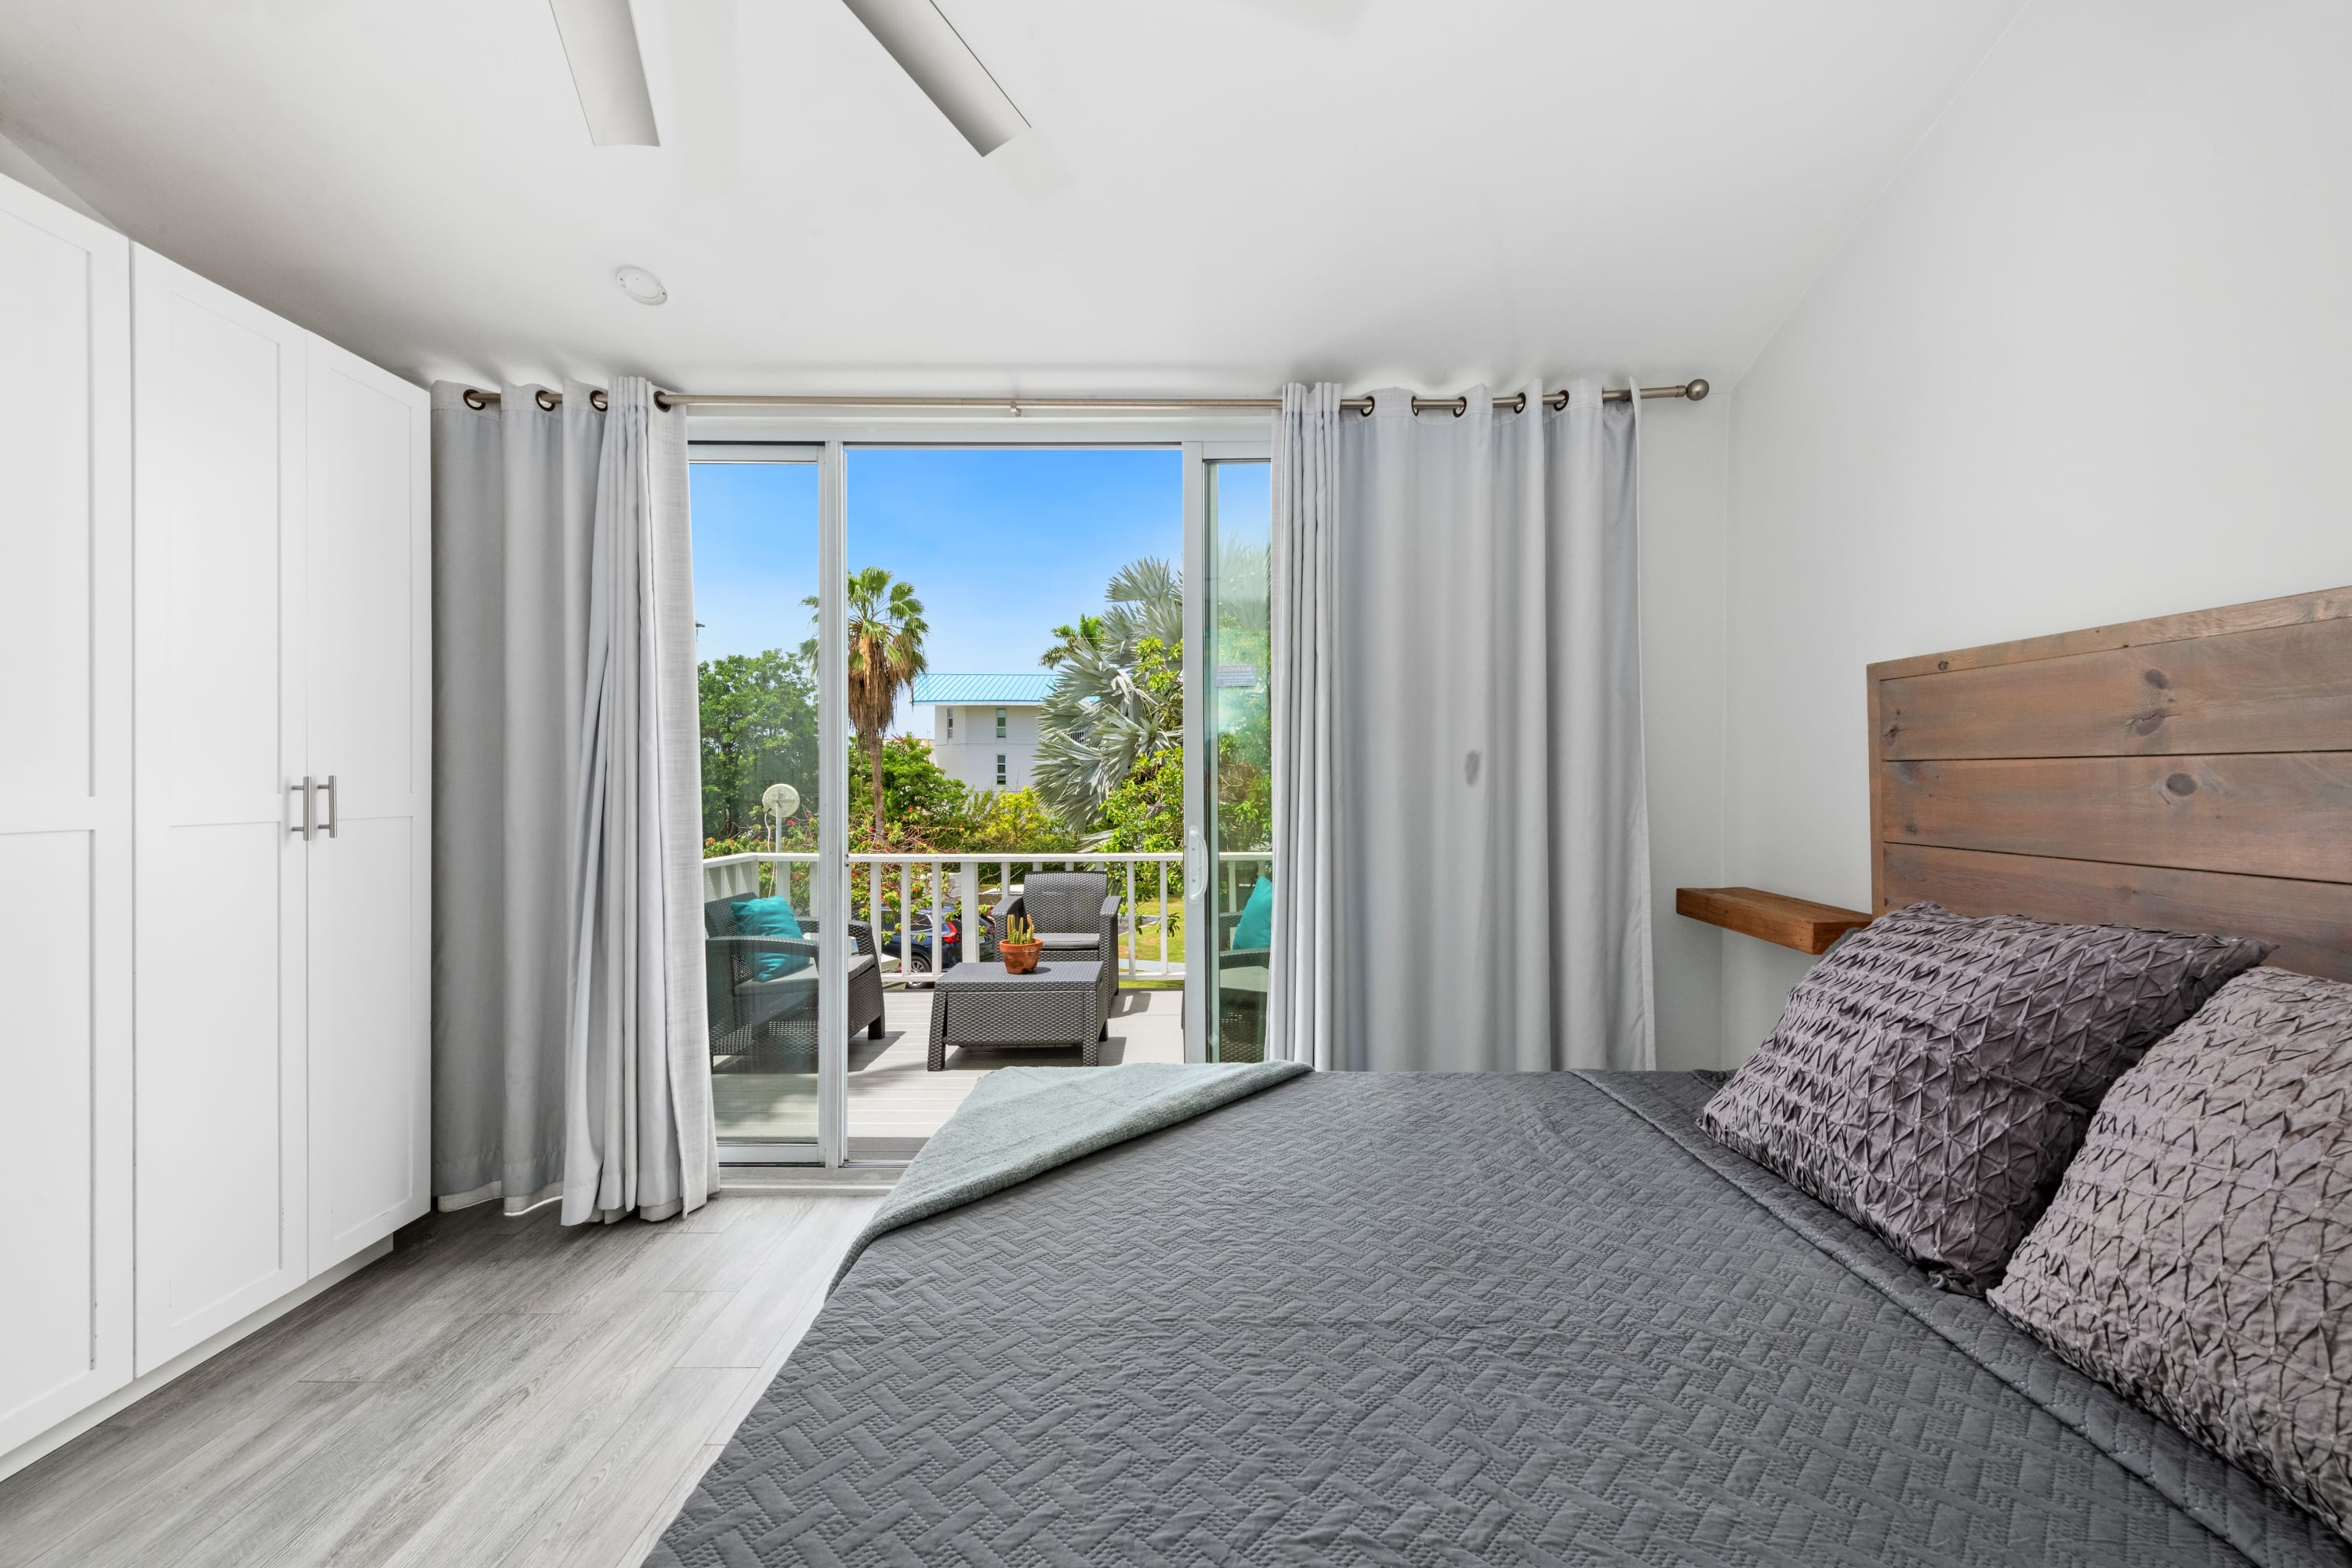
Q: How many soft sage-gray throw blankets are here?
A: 1